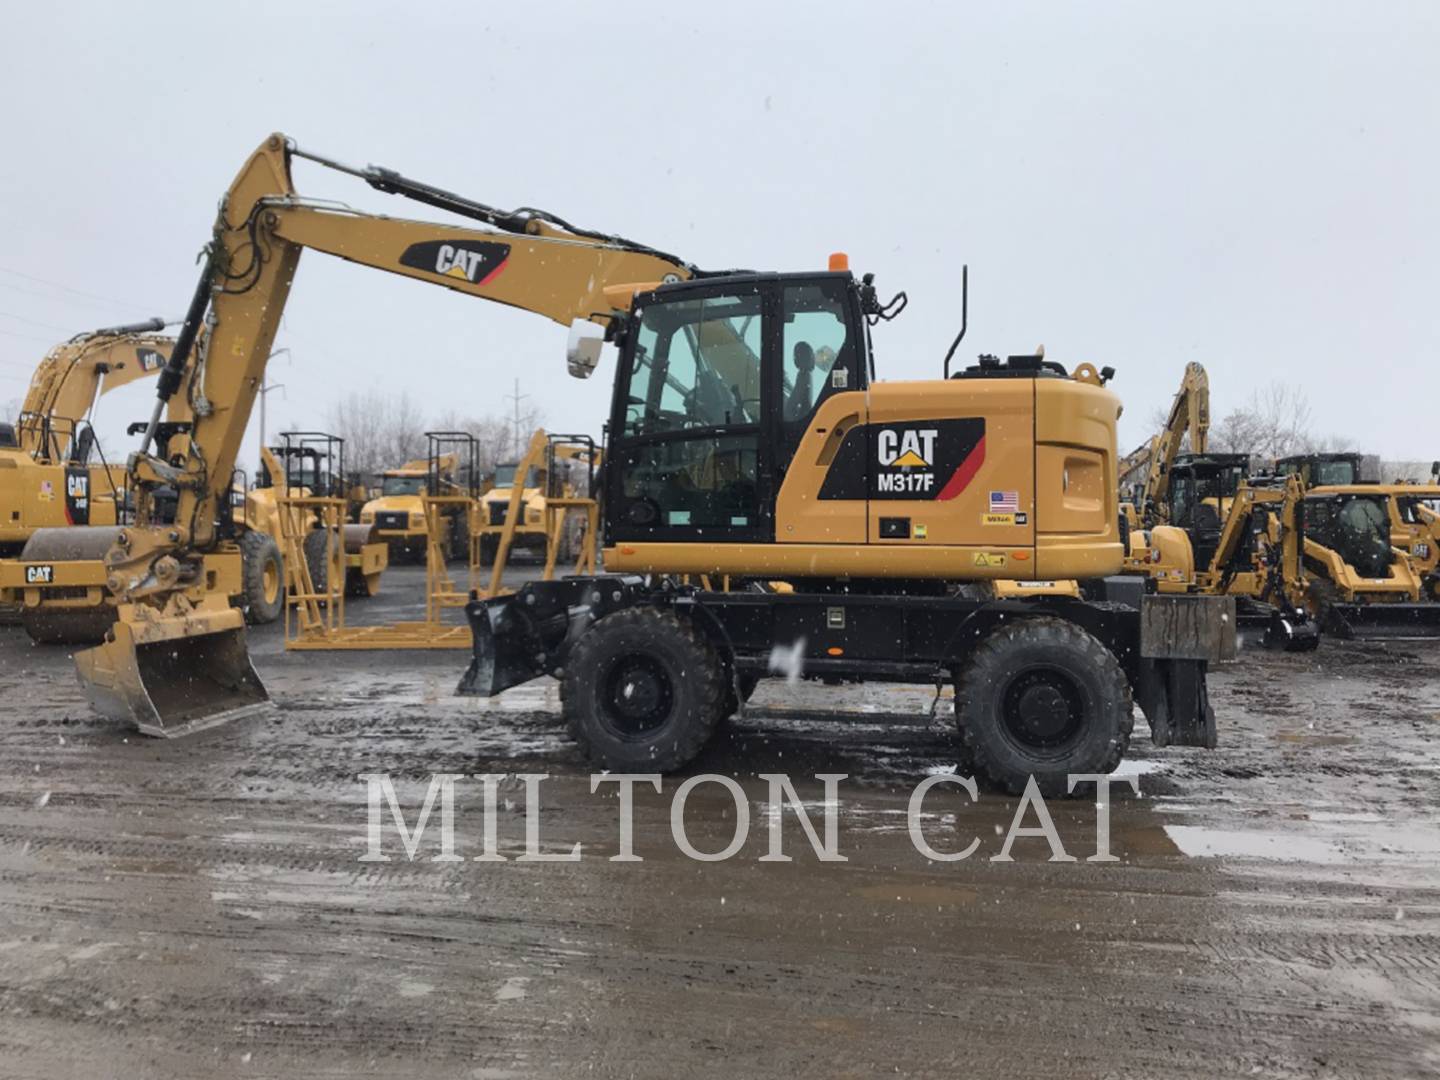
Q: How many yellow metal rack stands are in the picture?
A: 3